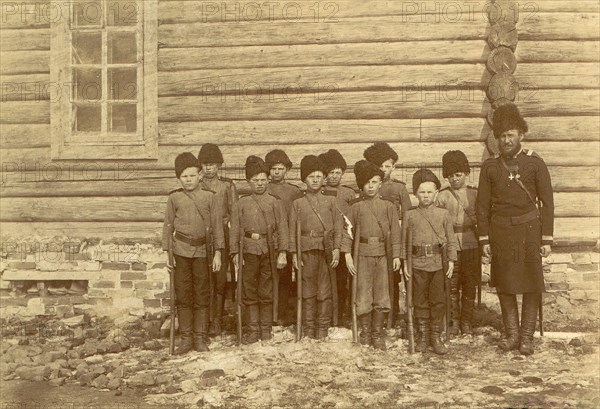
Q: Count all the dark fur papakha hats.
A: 11